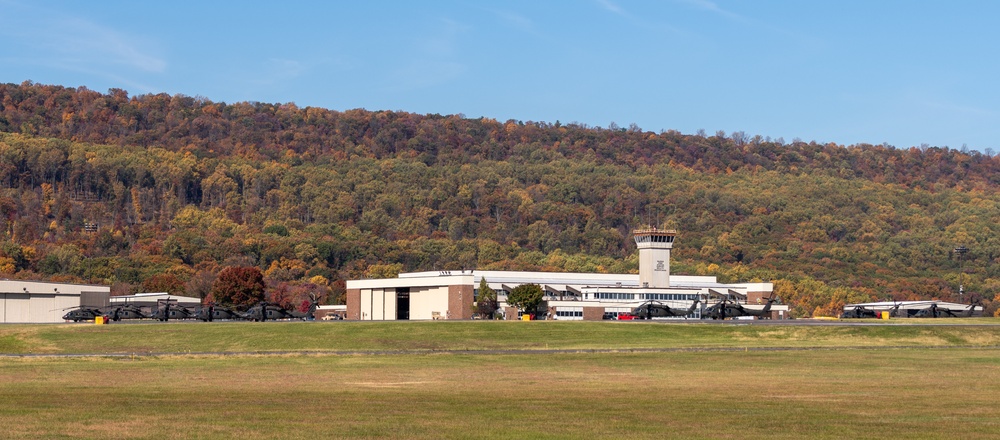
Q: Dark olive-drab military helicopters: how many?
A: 9